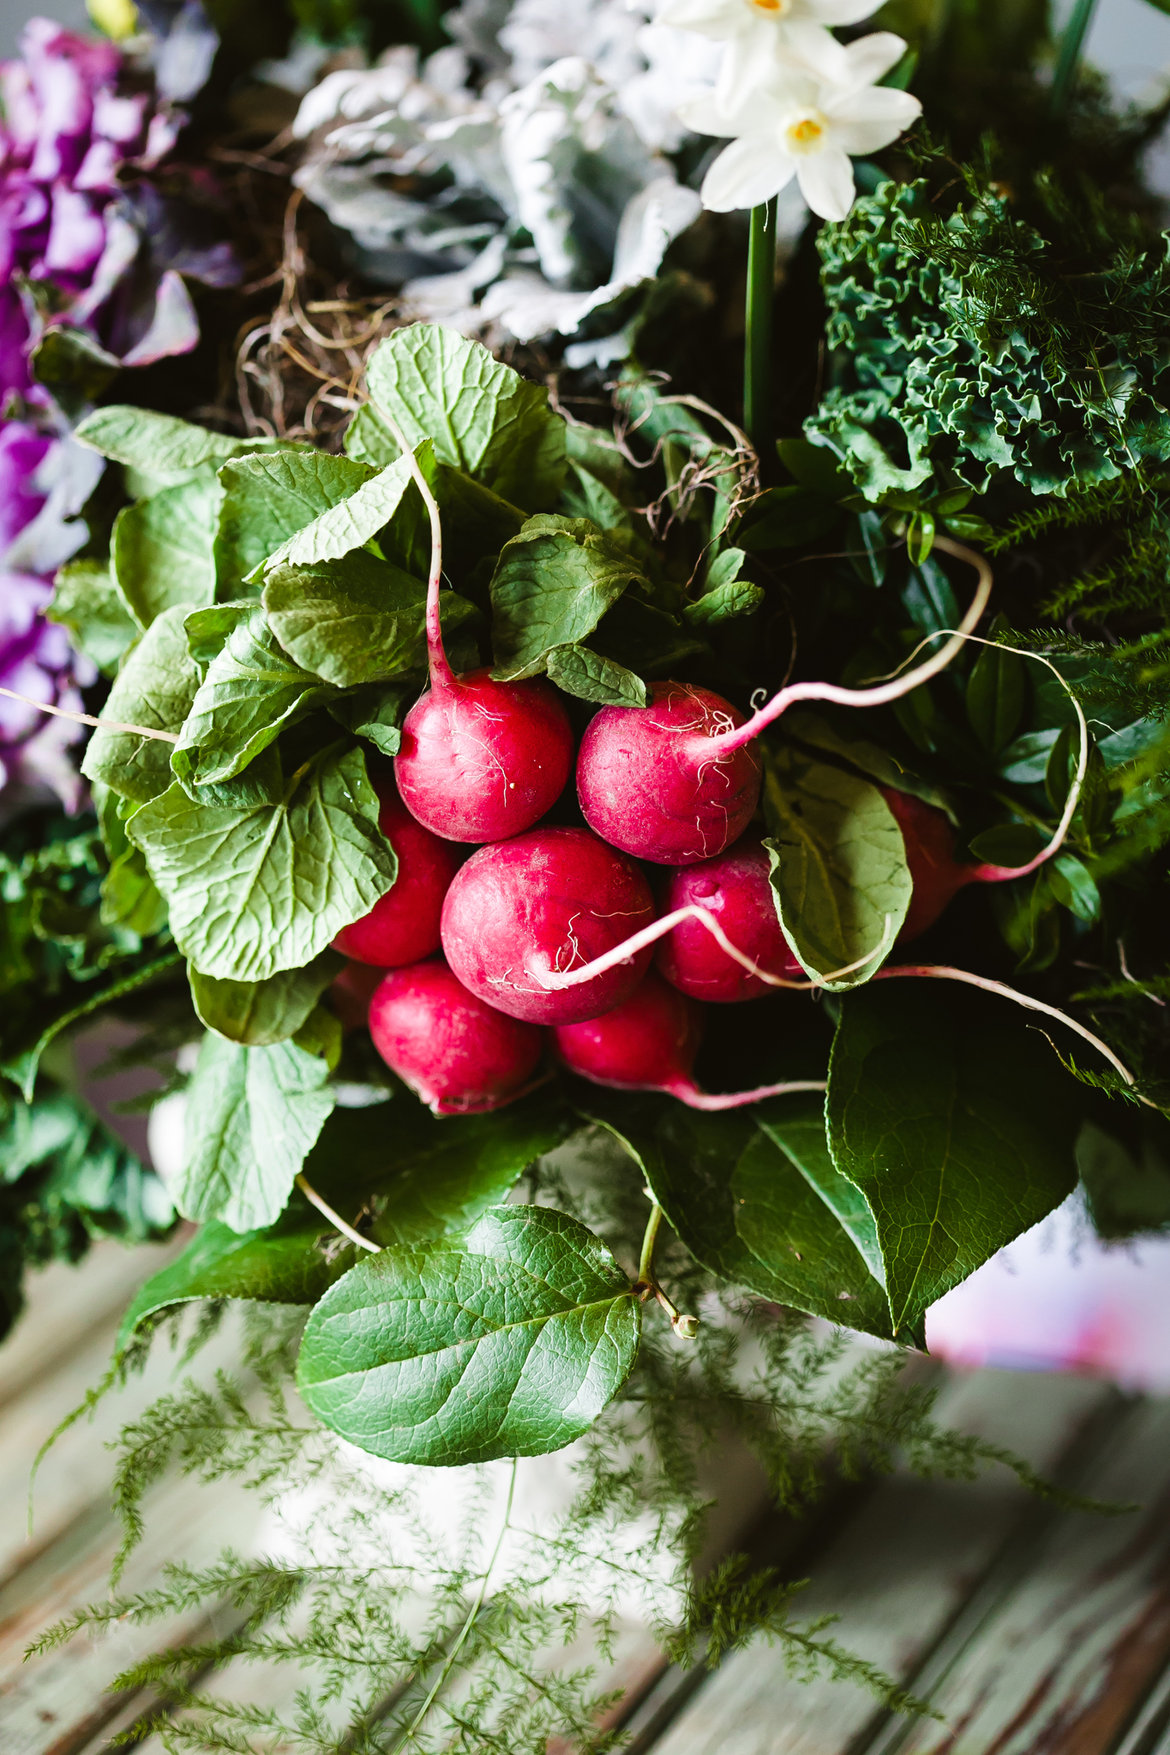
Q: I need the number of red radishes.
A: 8